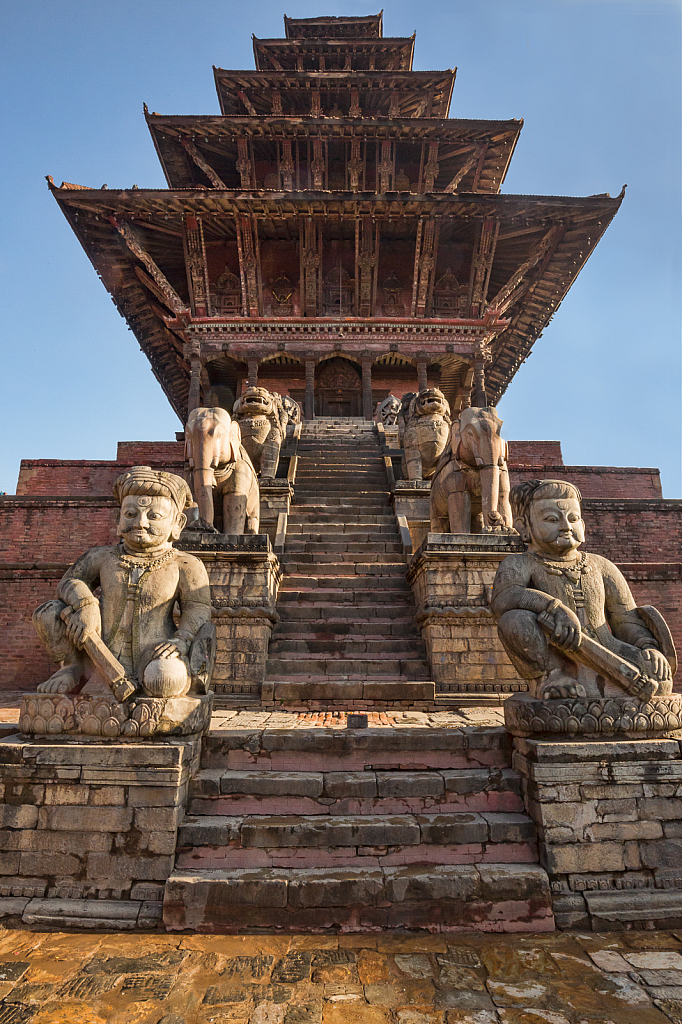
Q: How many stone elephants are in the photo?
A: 2